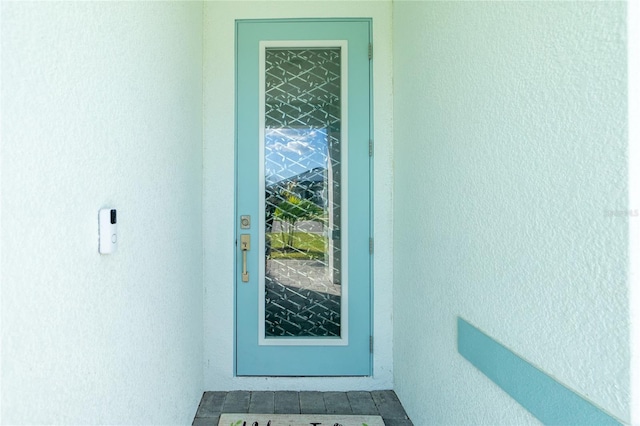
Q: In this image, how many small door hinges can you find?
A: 4